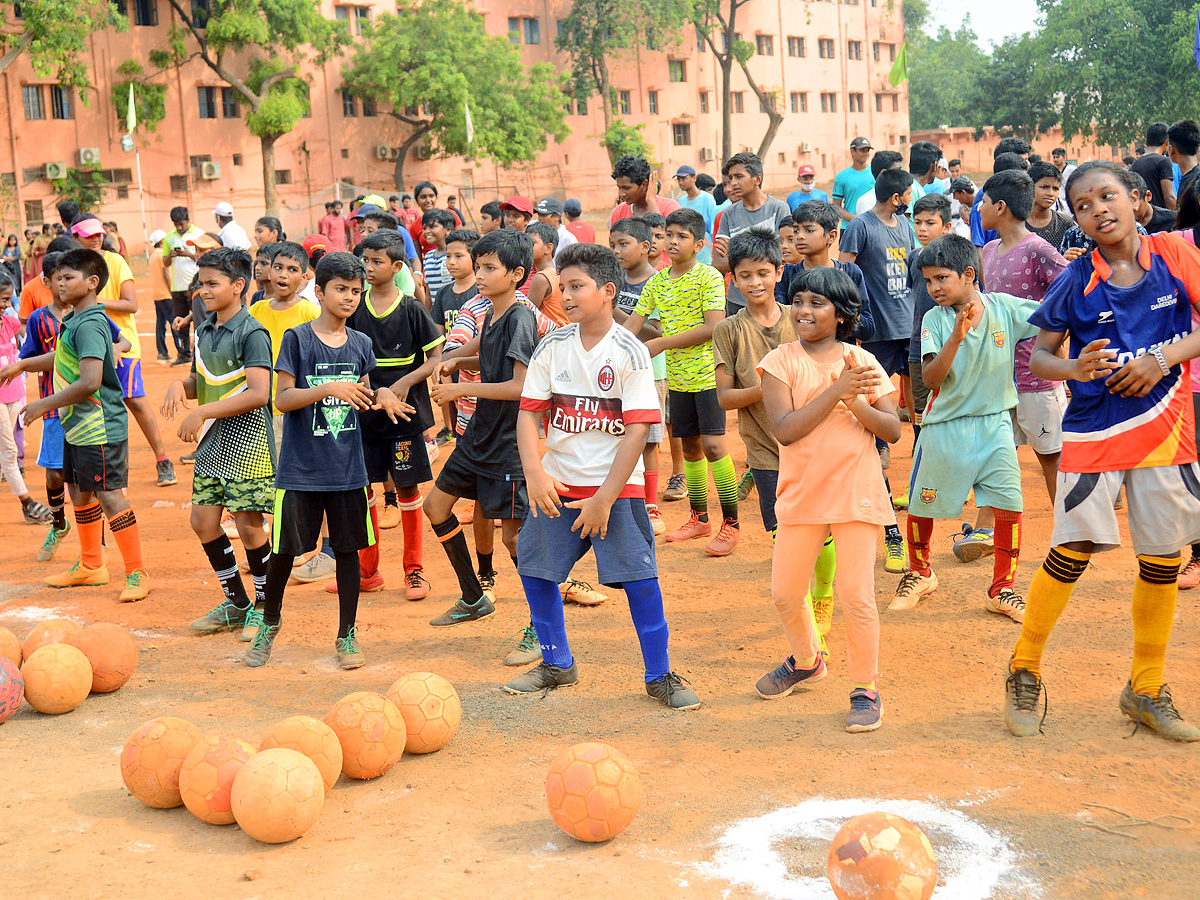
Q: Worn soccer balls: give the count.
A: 13